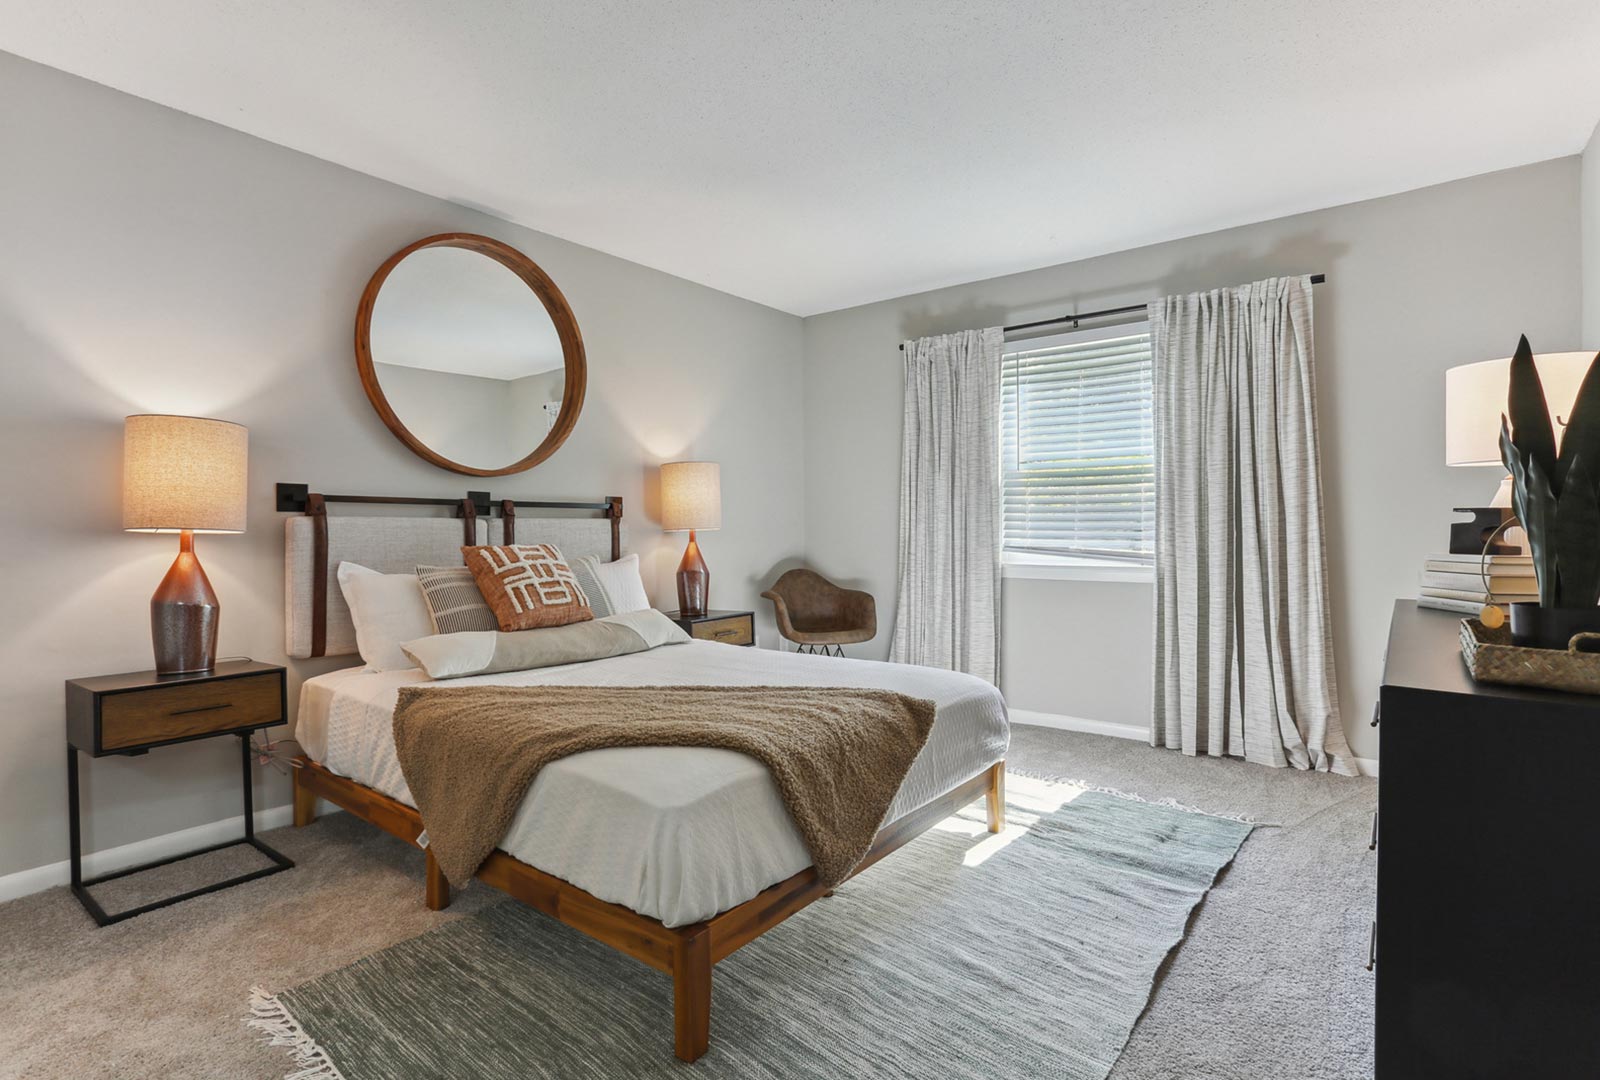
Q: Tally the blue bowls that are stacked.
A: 0